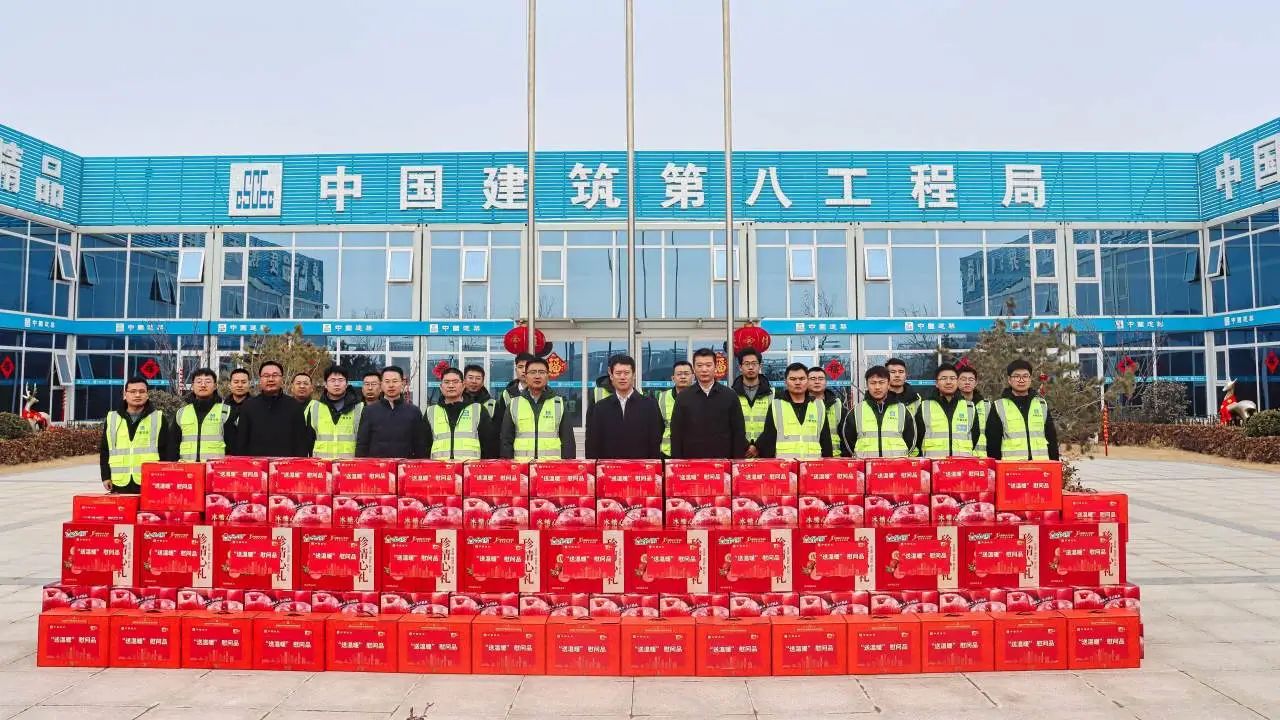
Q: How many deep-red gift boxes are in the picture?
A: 13